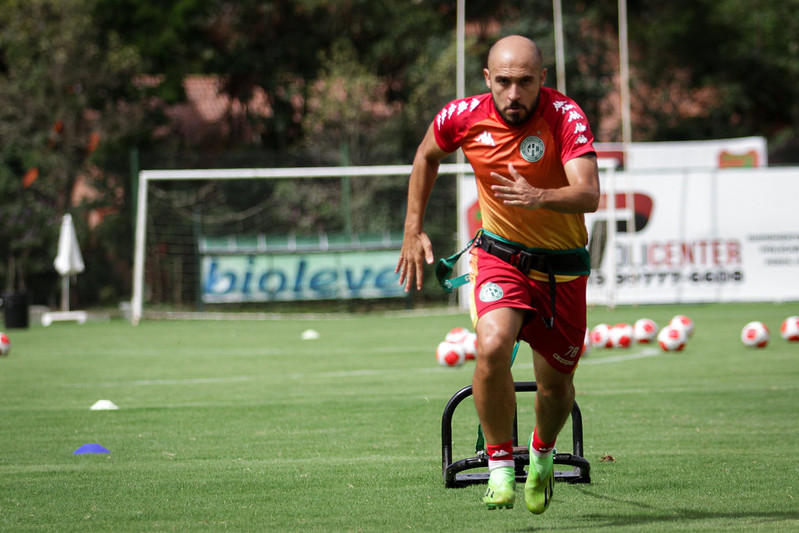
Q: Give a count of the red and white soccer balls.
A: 12